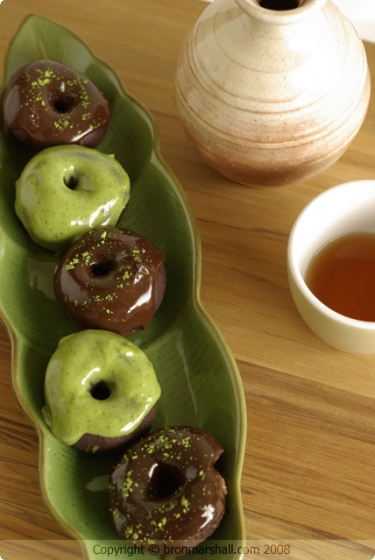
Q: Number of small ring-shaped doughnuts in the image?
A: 5